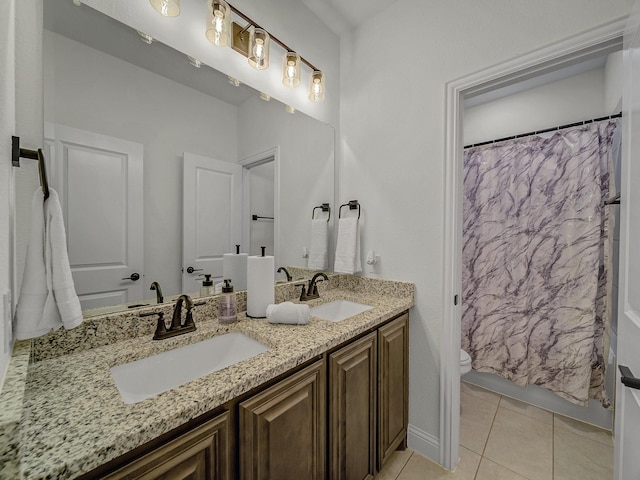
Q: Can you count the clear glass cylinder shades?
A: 5